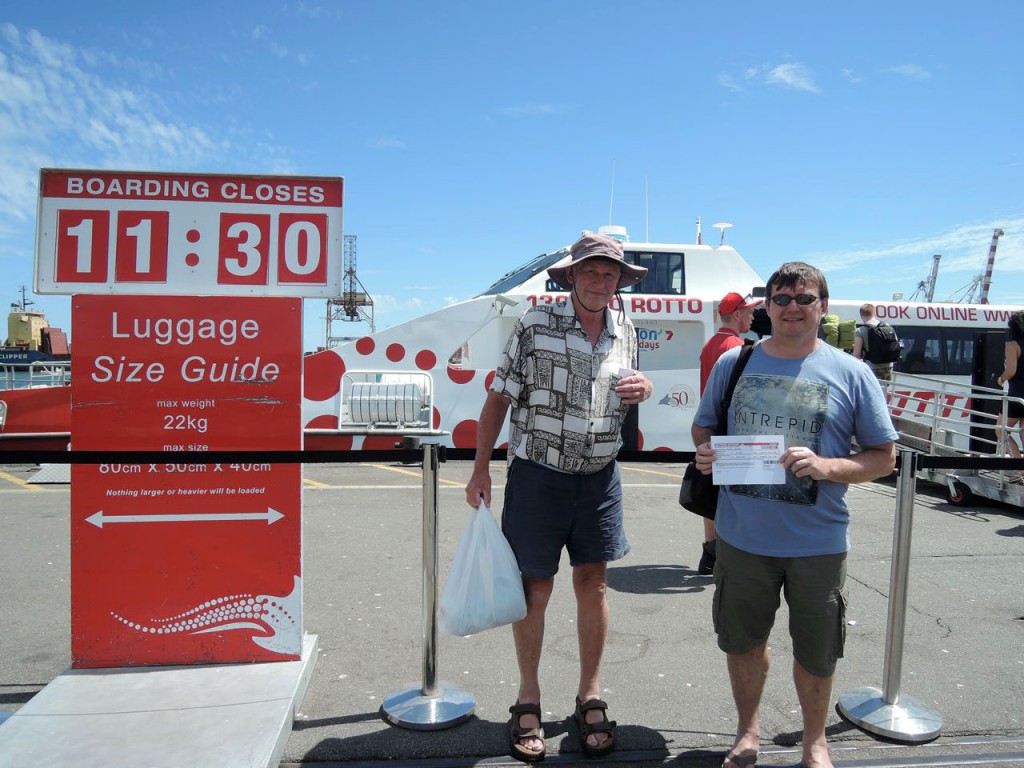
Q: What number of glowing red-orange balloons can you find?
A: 0